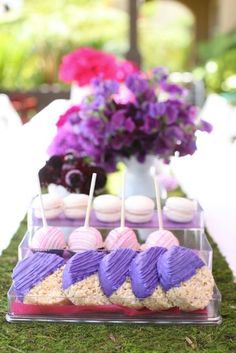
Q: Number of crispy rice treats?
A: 5